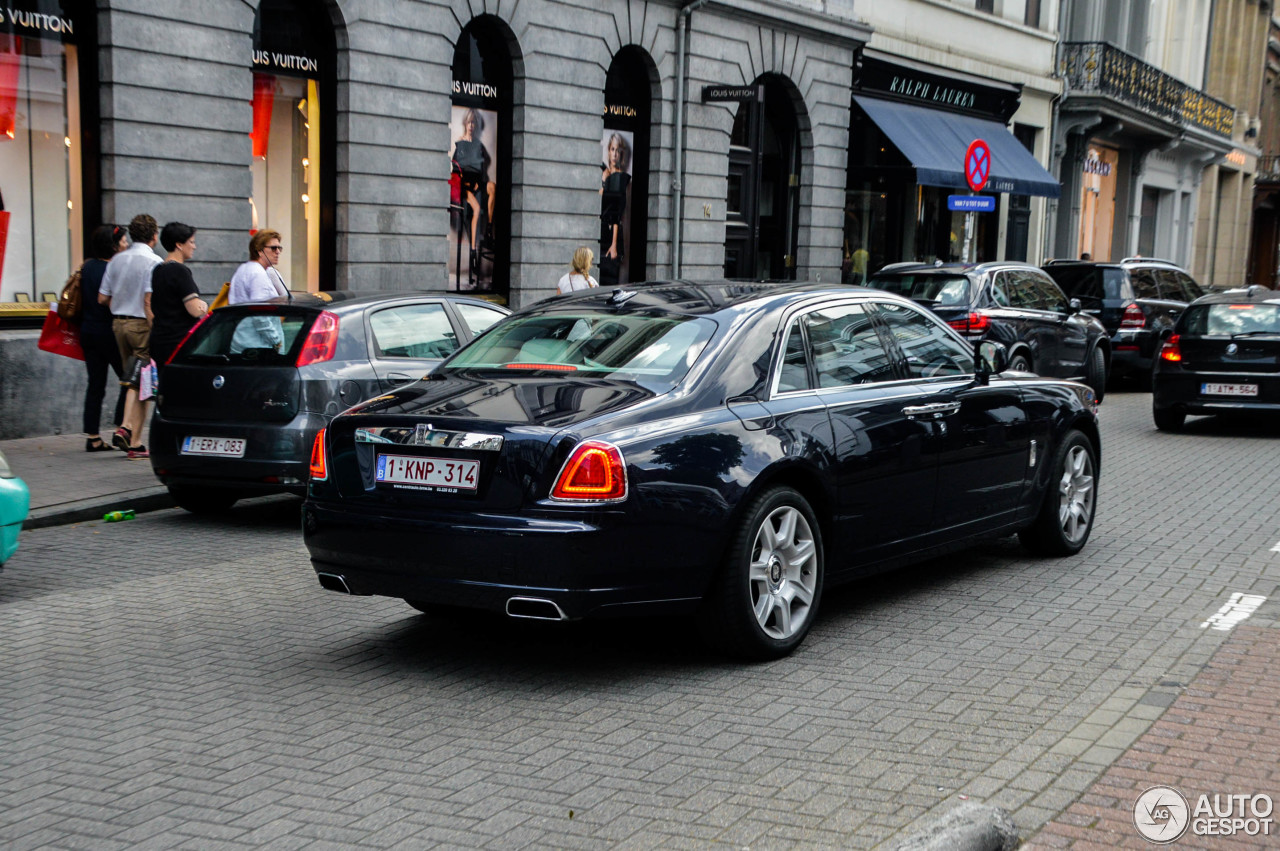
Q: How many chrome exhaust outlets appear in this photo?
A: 2